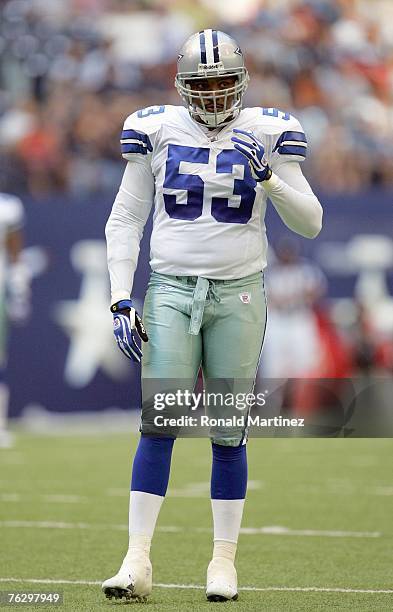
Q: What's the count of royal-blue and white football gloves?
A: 2